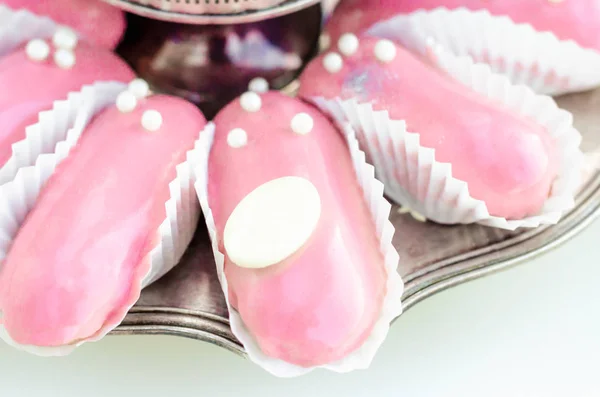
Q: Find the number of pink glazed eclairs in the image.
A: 6